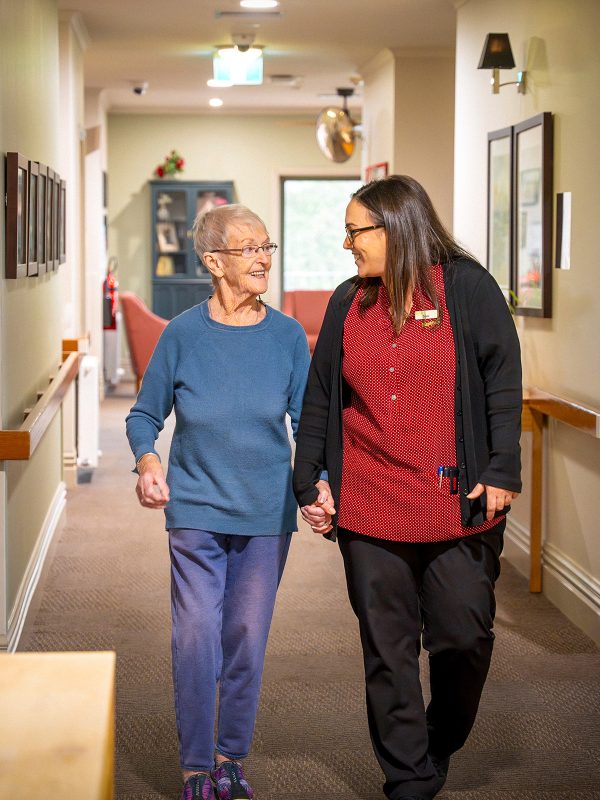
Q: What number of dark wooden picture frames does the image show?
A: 8